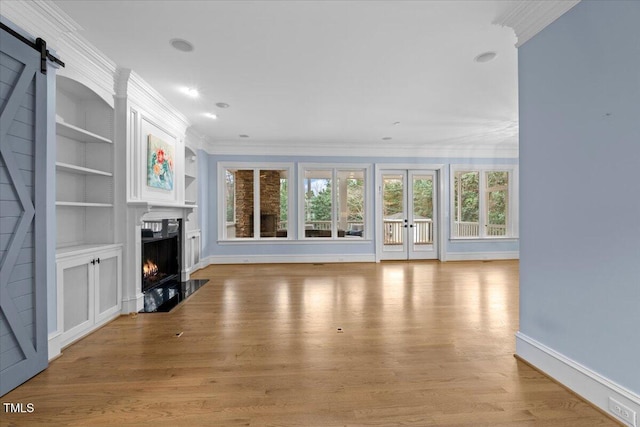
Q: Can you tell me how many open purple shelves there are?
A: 0